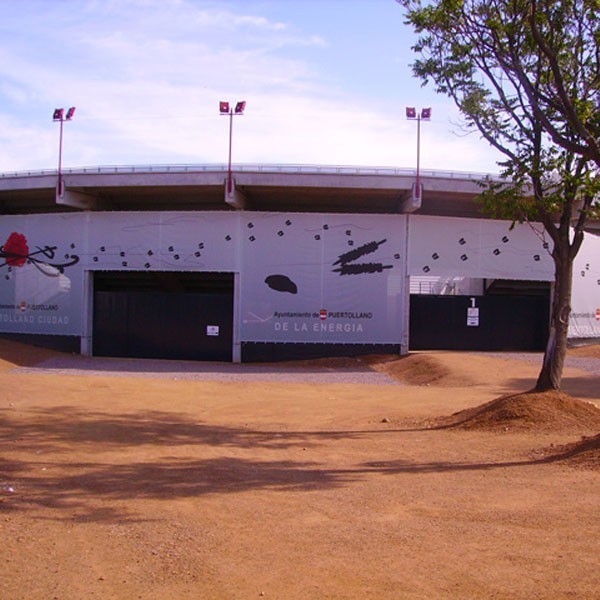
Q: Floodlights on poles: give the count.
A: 6